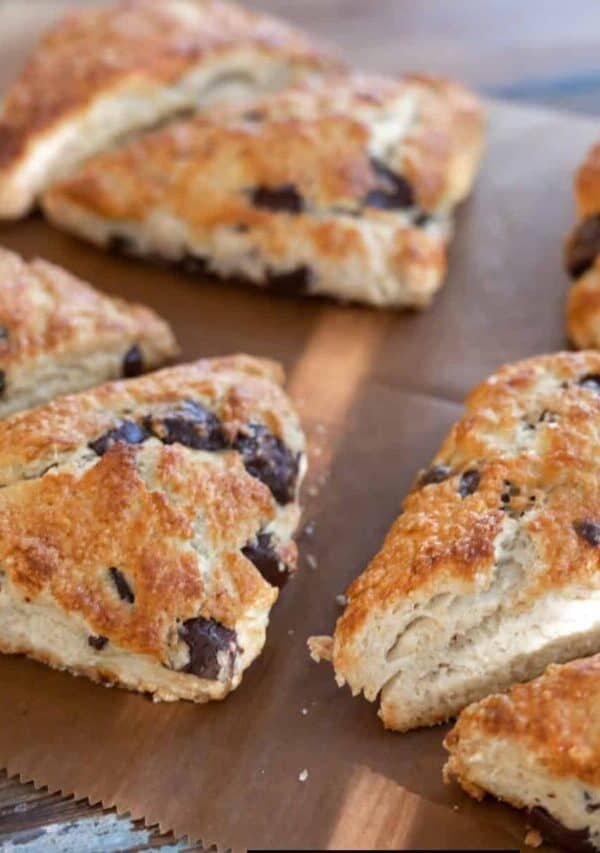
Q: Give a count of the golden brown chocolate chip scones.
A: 7